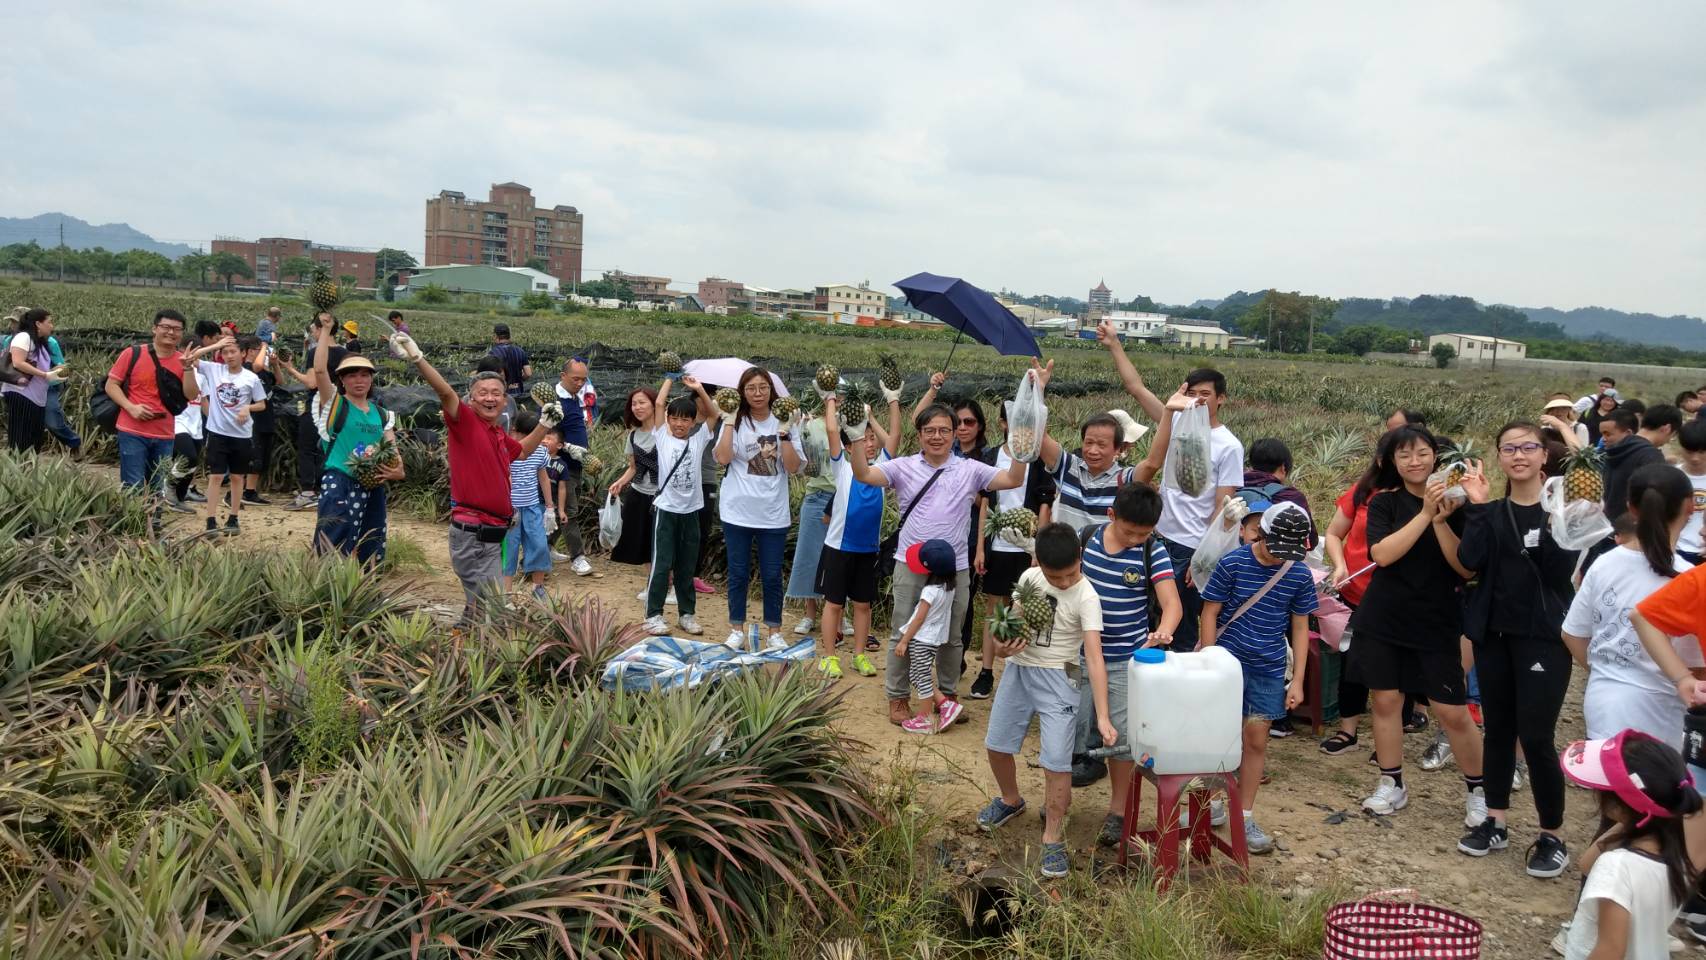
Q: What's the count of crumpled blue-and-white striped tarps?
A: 1